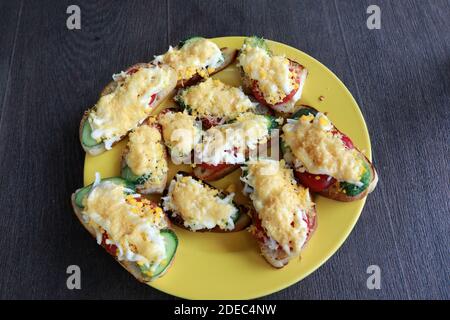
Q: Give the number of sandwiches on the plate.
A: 11